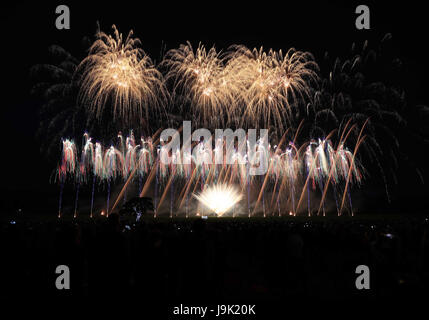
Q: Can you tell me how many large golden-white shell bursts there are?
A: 3